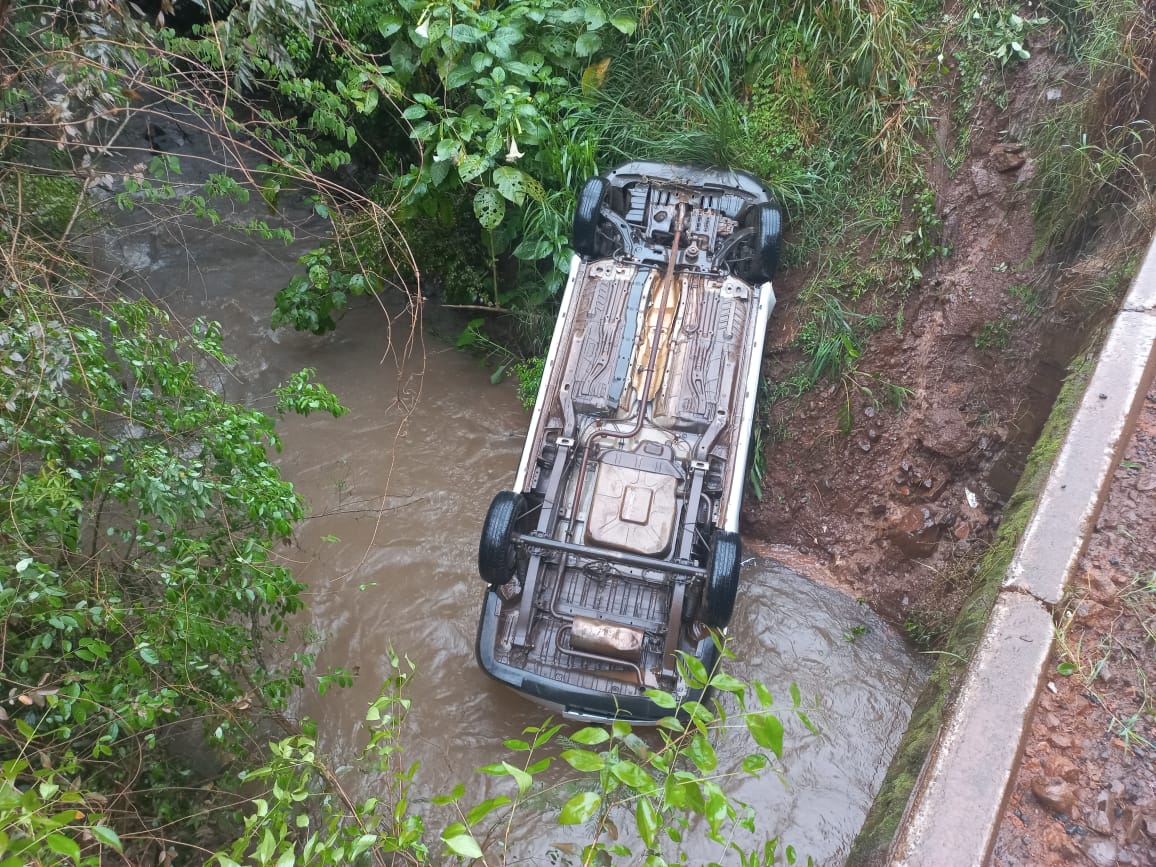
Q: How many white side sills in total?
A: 2